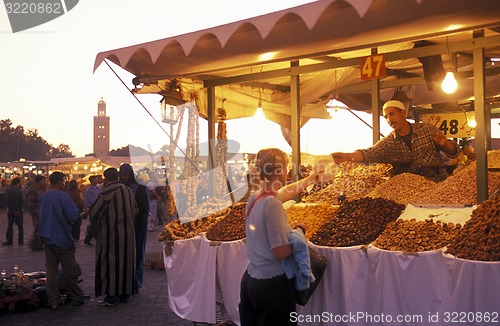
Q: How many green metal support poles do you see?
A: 4